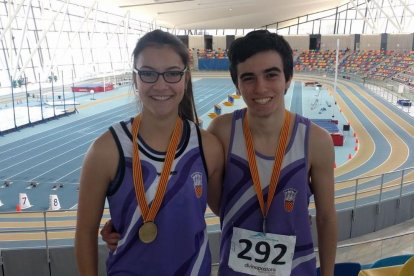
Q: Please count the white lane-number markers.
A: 2